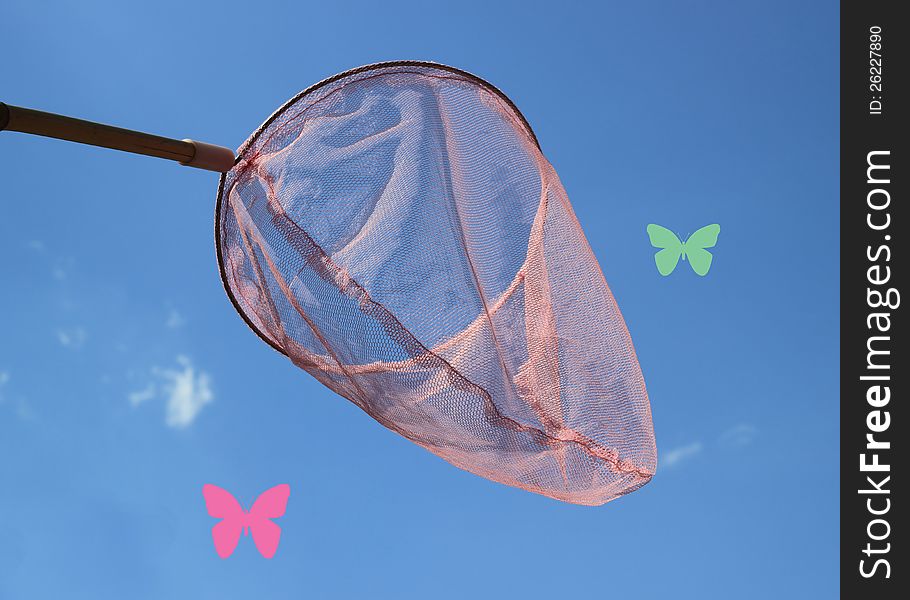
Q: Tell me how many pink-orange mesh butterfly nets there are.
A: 1